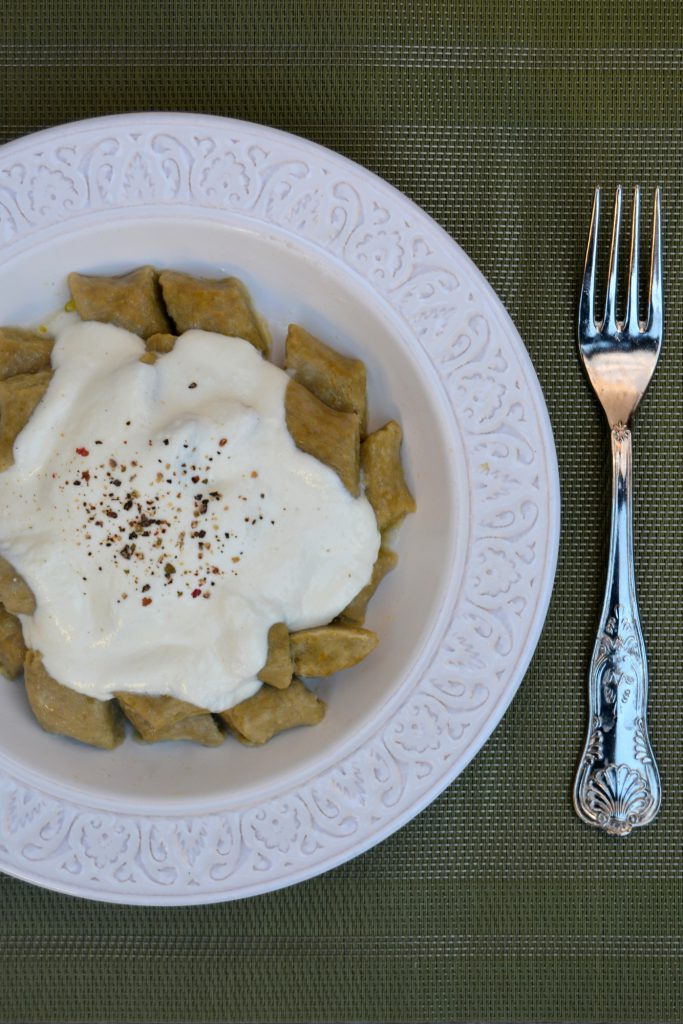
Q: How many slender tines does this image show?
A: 4